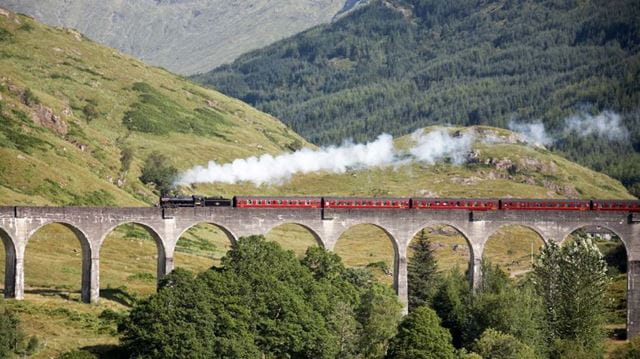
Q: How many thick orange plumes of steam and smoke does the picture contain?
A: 0